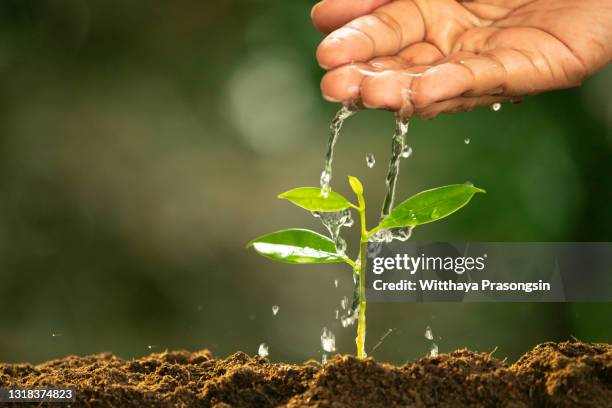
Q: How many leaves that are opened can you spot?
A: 3